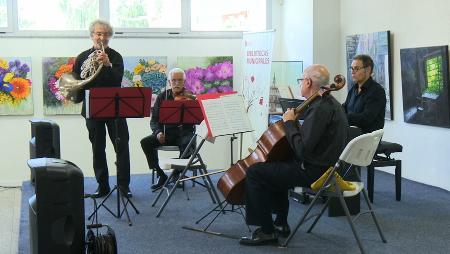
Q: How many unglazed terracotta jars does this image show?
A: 0